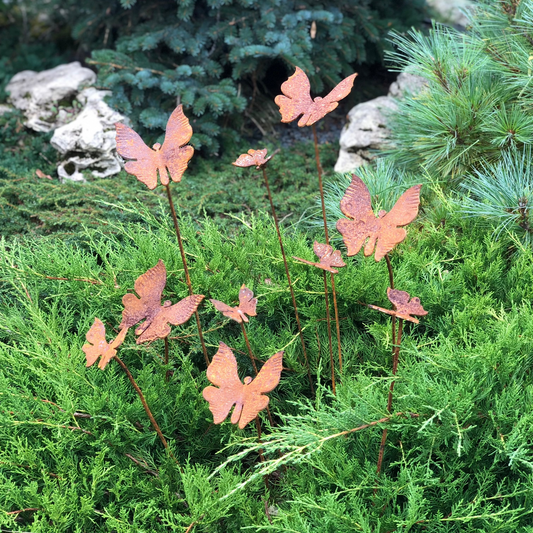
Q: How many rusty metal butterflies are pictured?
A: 10